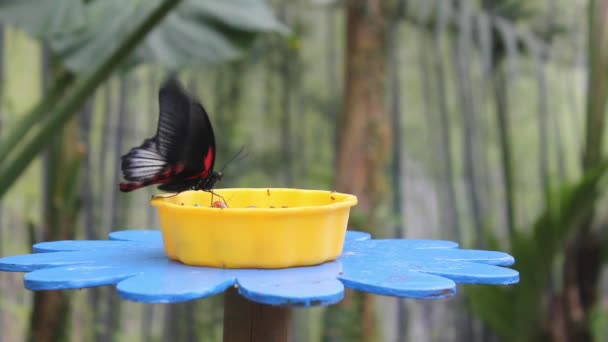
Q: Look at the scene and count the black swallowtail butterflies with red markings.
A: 1